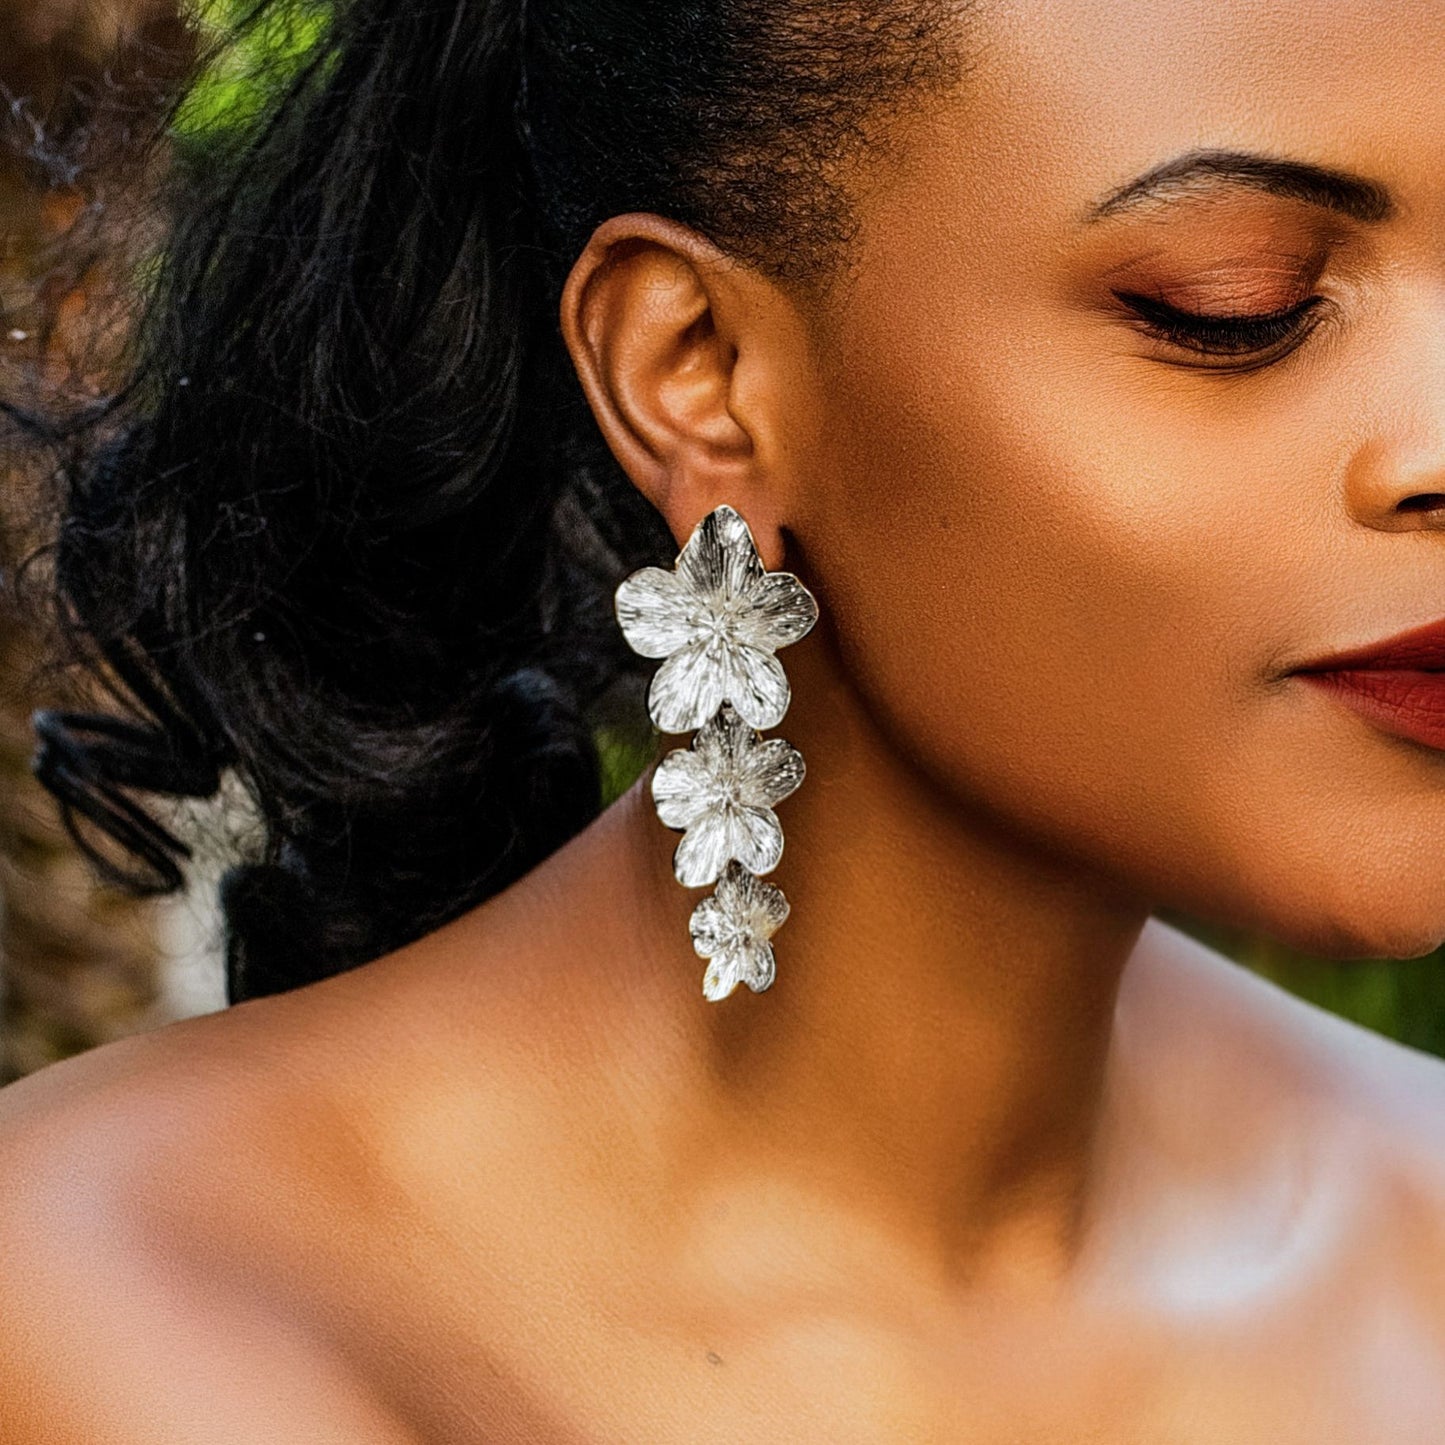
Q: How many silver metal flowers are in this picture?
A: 3